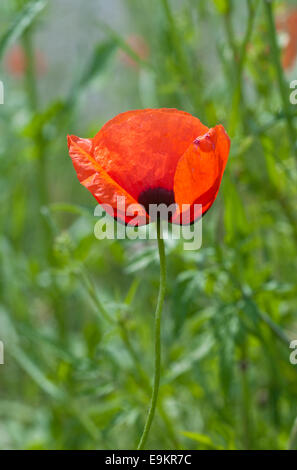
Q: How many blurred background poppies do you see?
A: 3